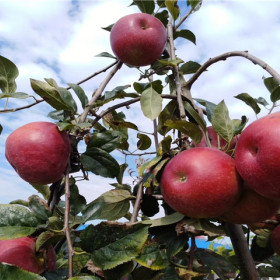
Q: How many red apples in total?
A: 8